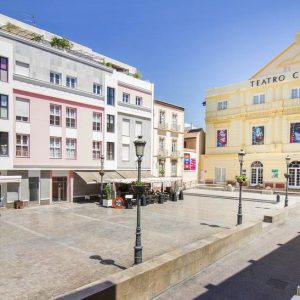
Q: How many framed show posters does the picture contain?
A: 3